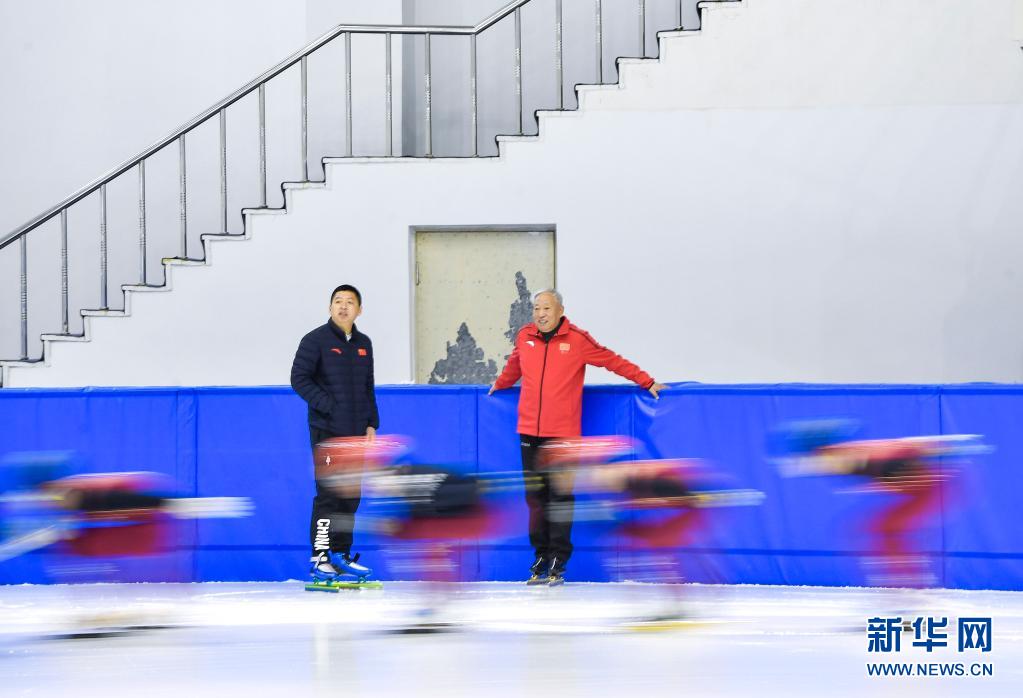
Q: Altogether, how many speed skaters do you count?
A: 4